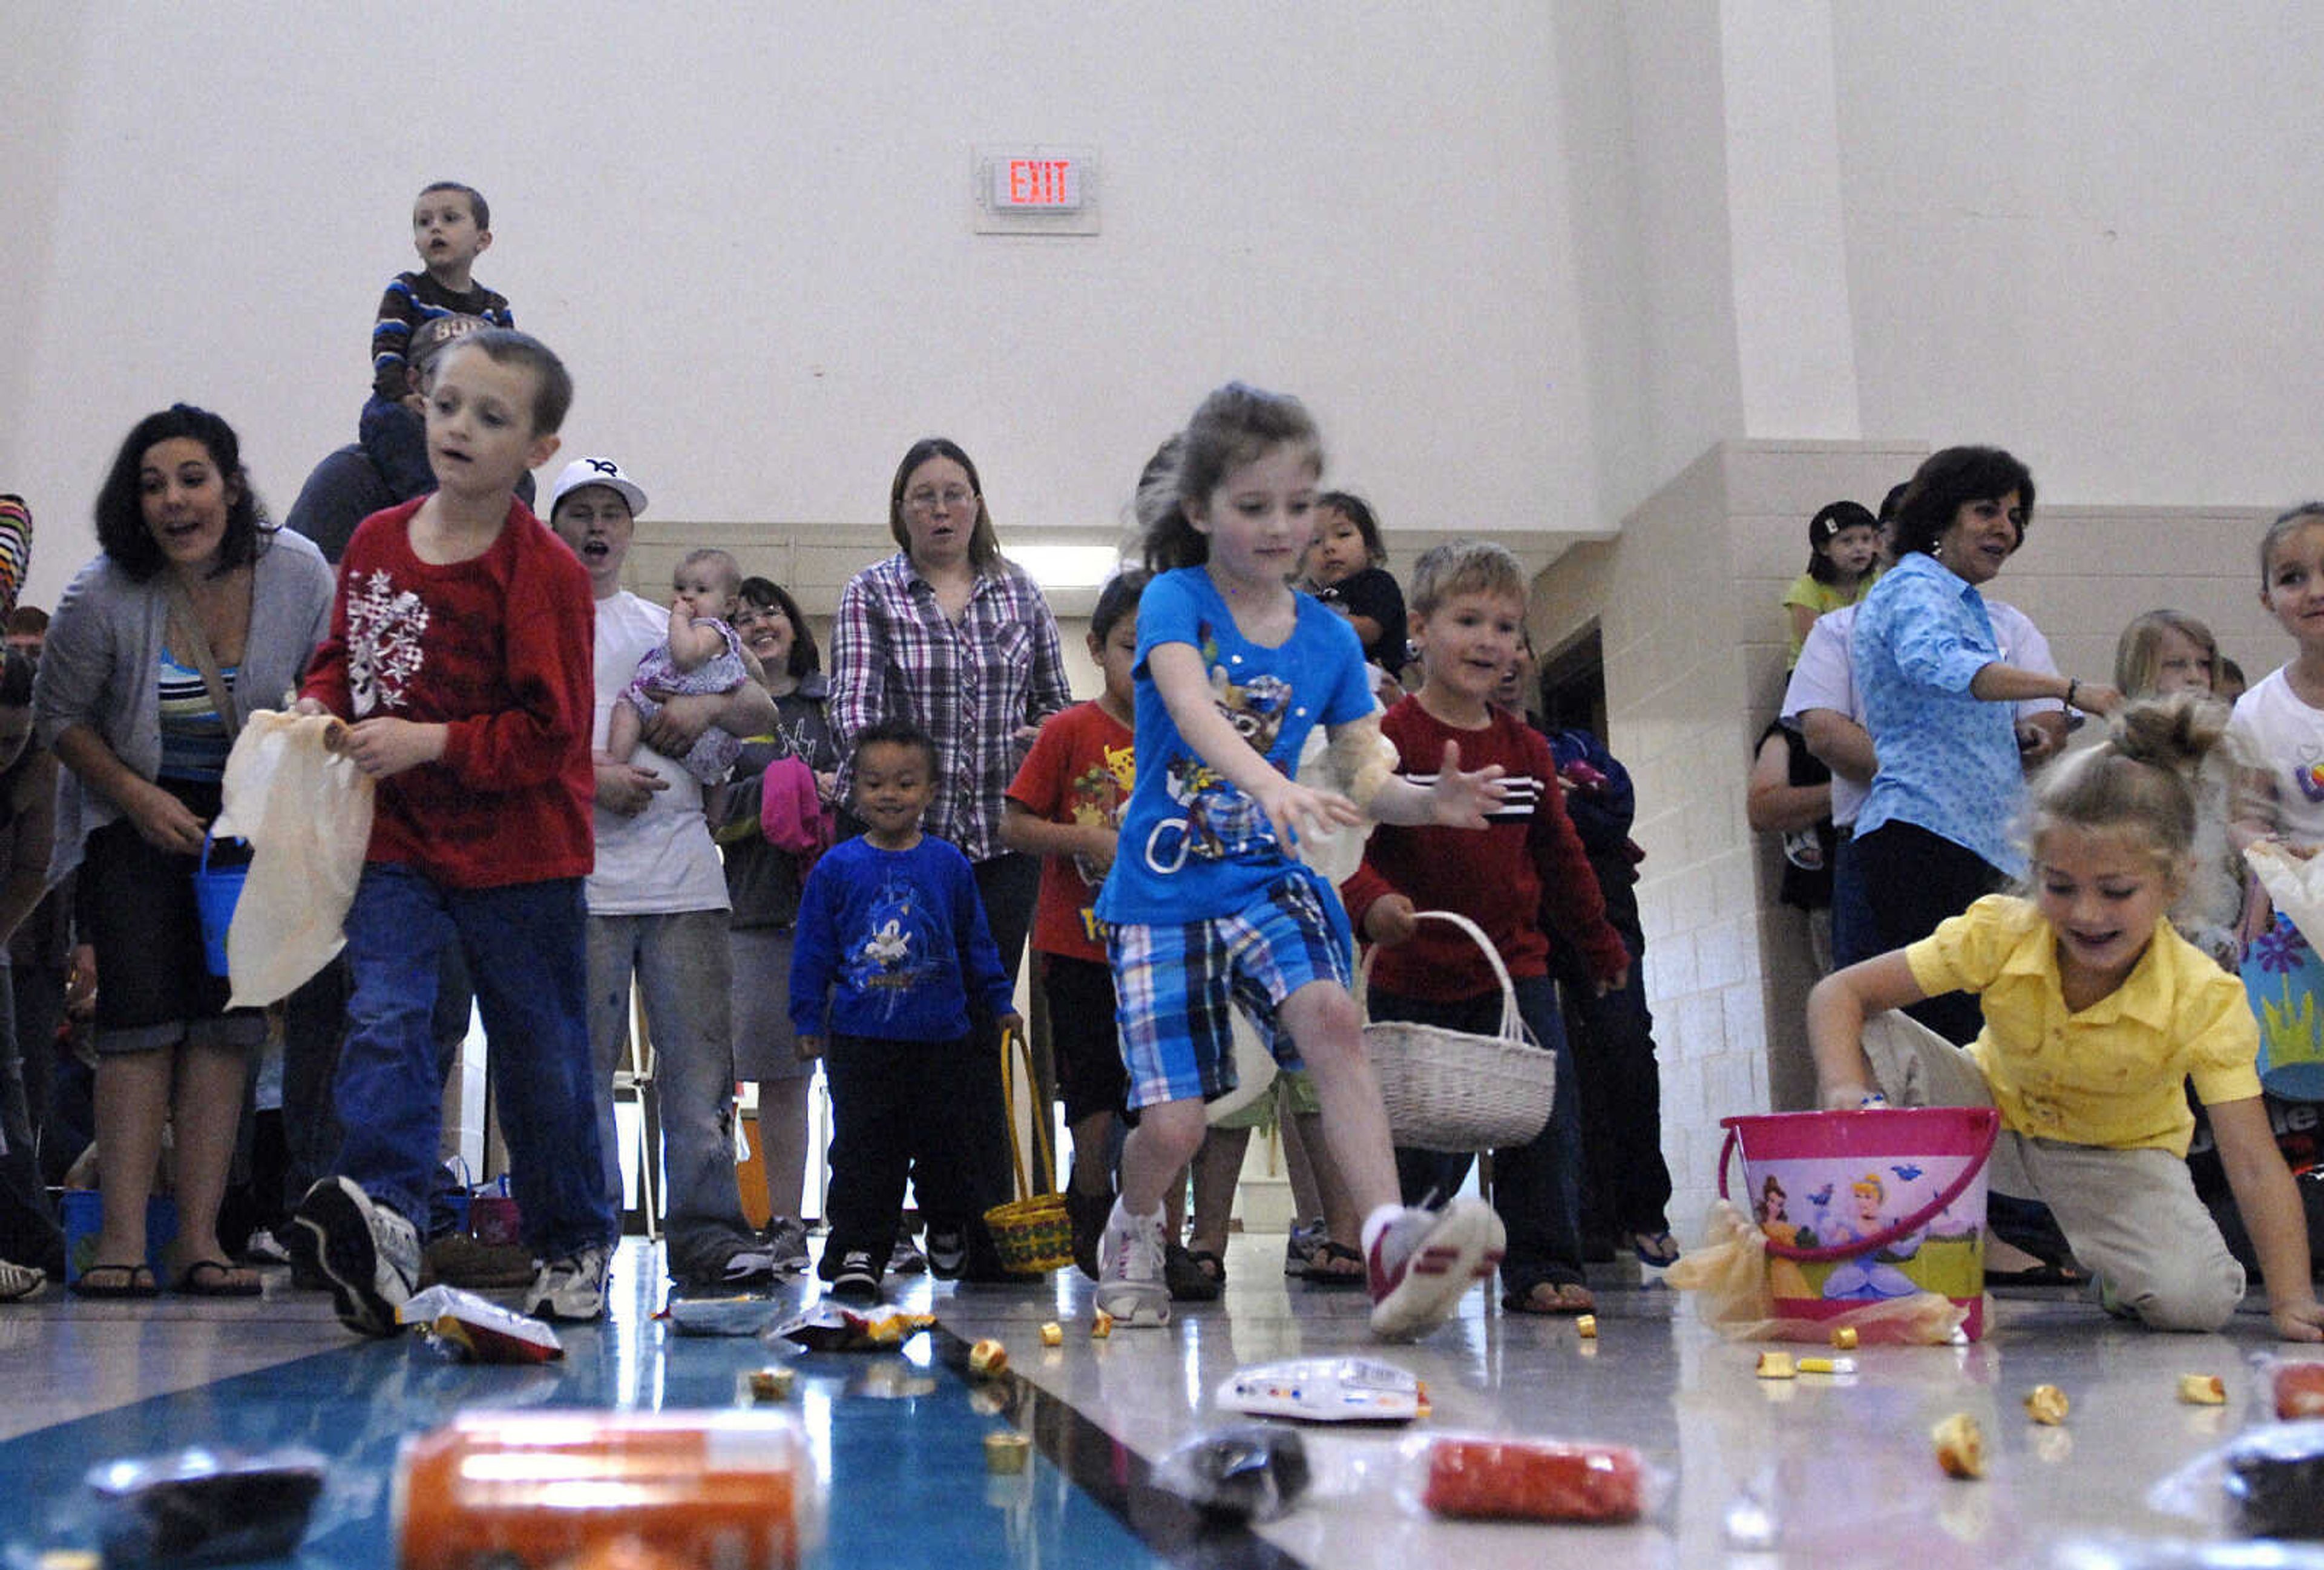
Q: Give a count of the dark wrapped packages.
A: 3